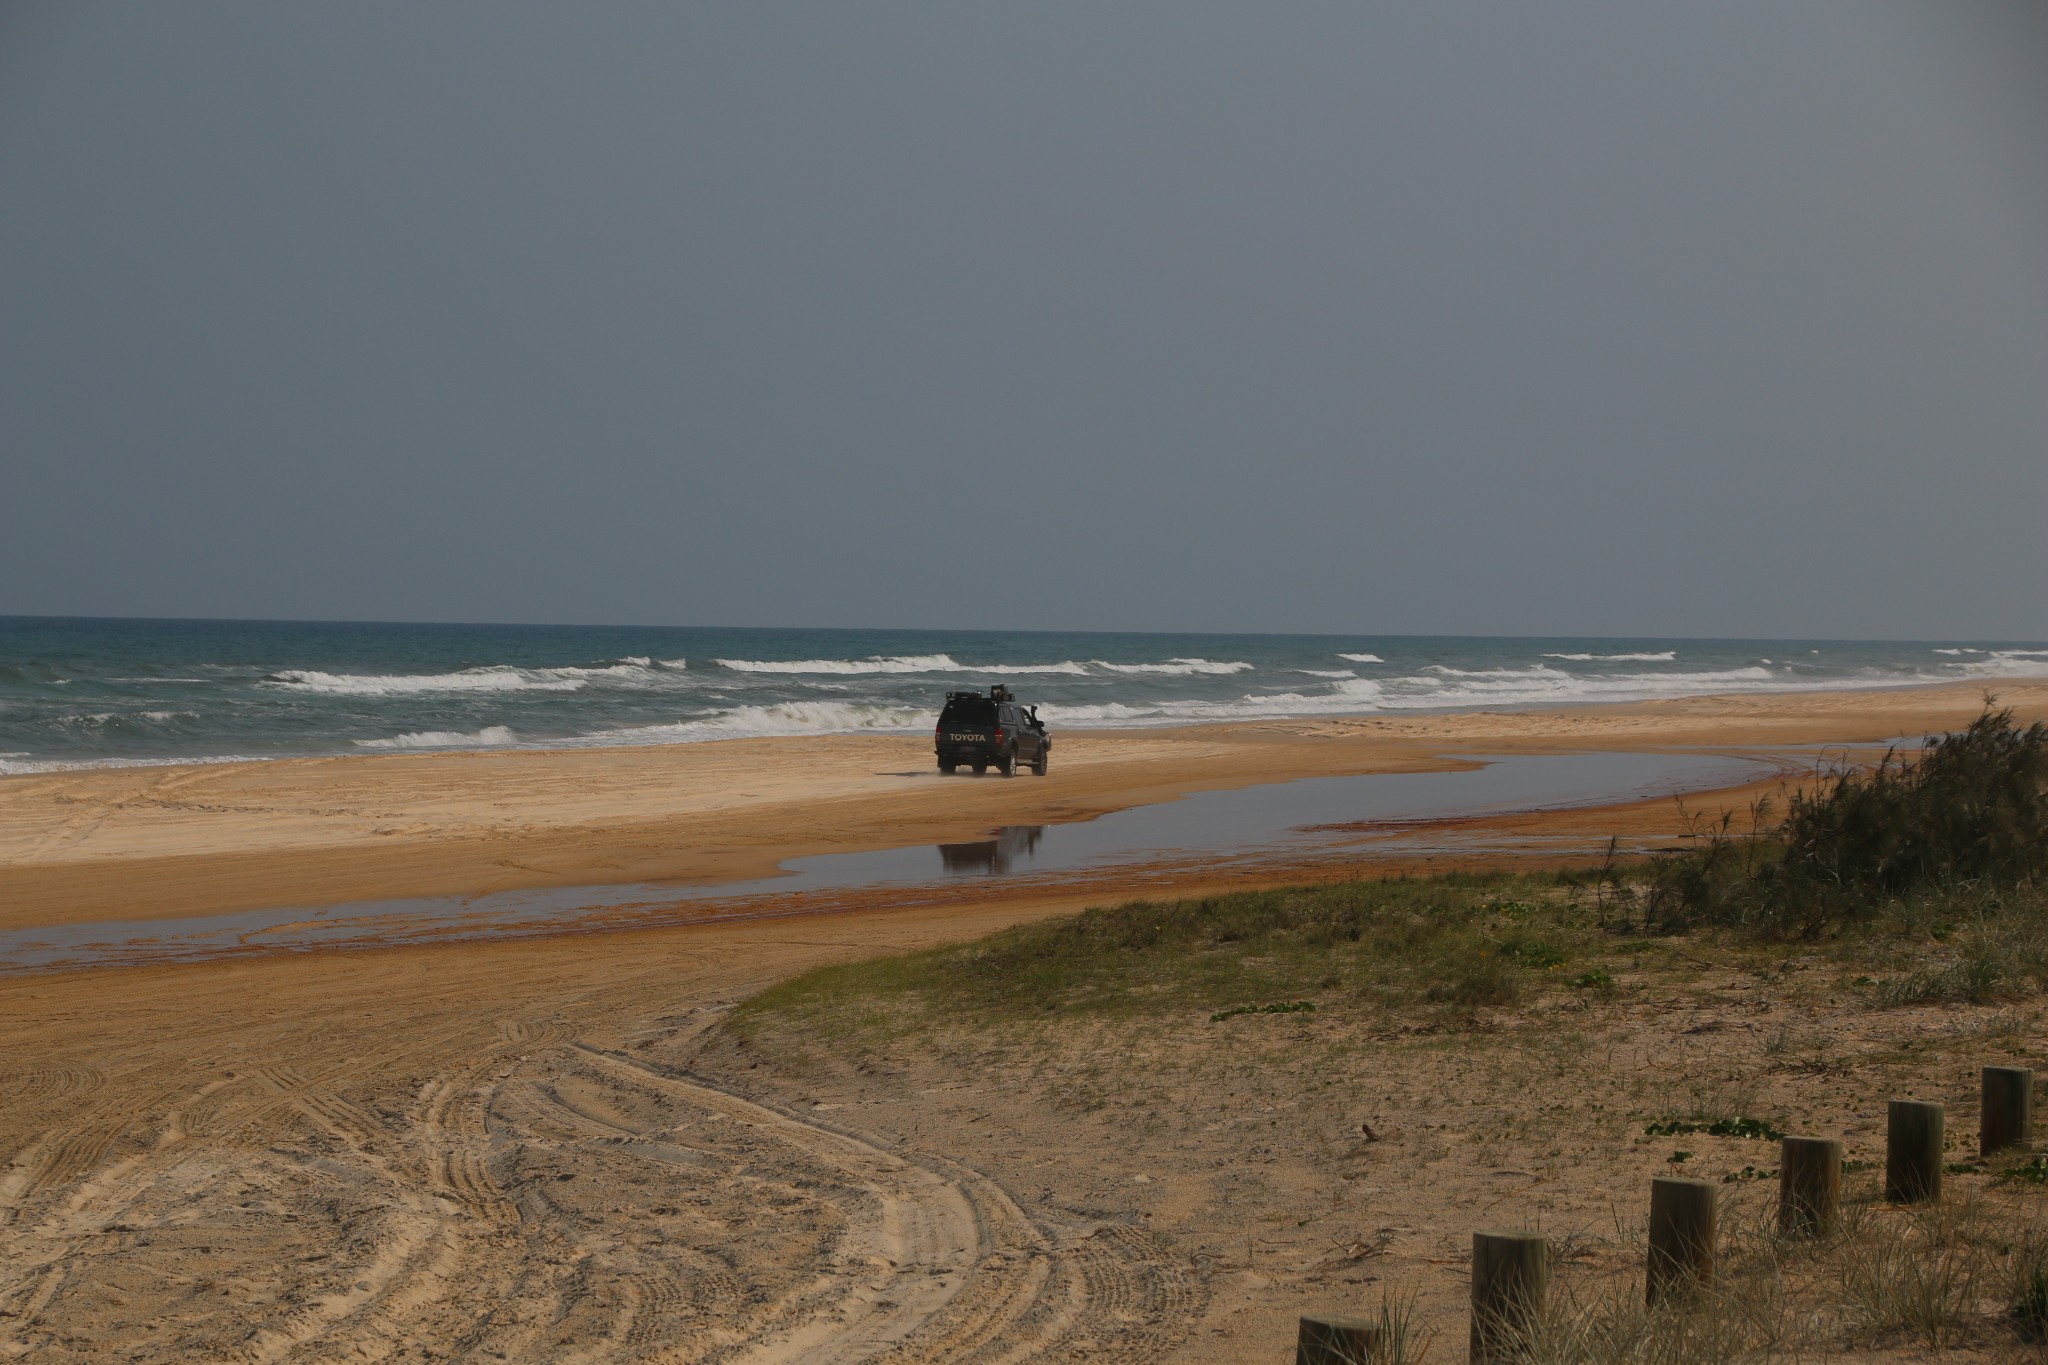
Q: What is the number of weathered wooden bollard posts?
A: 6